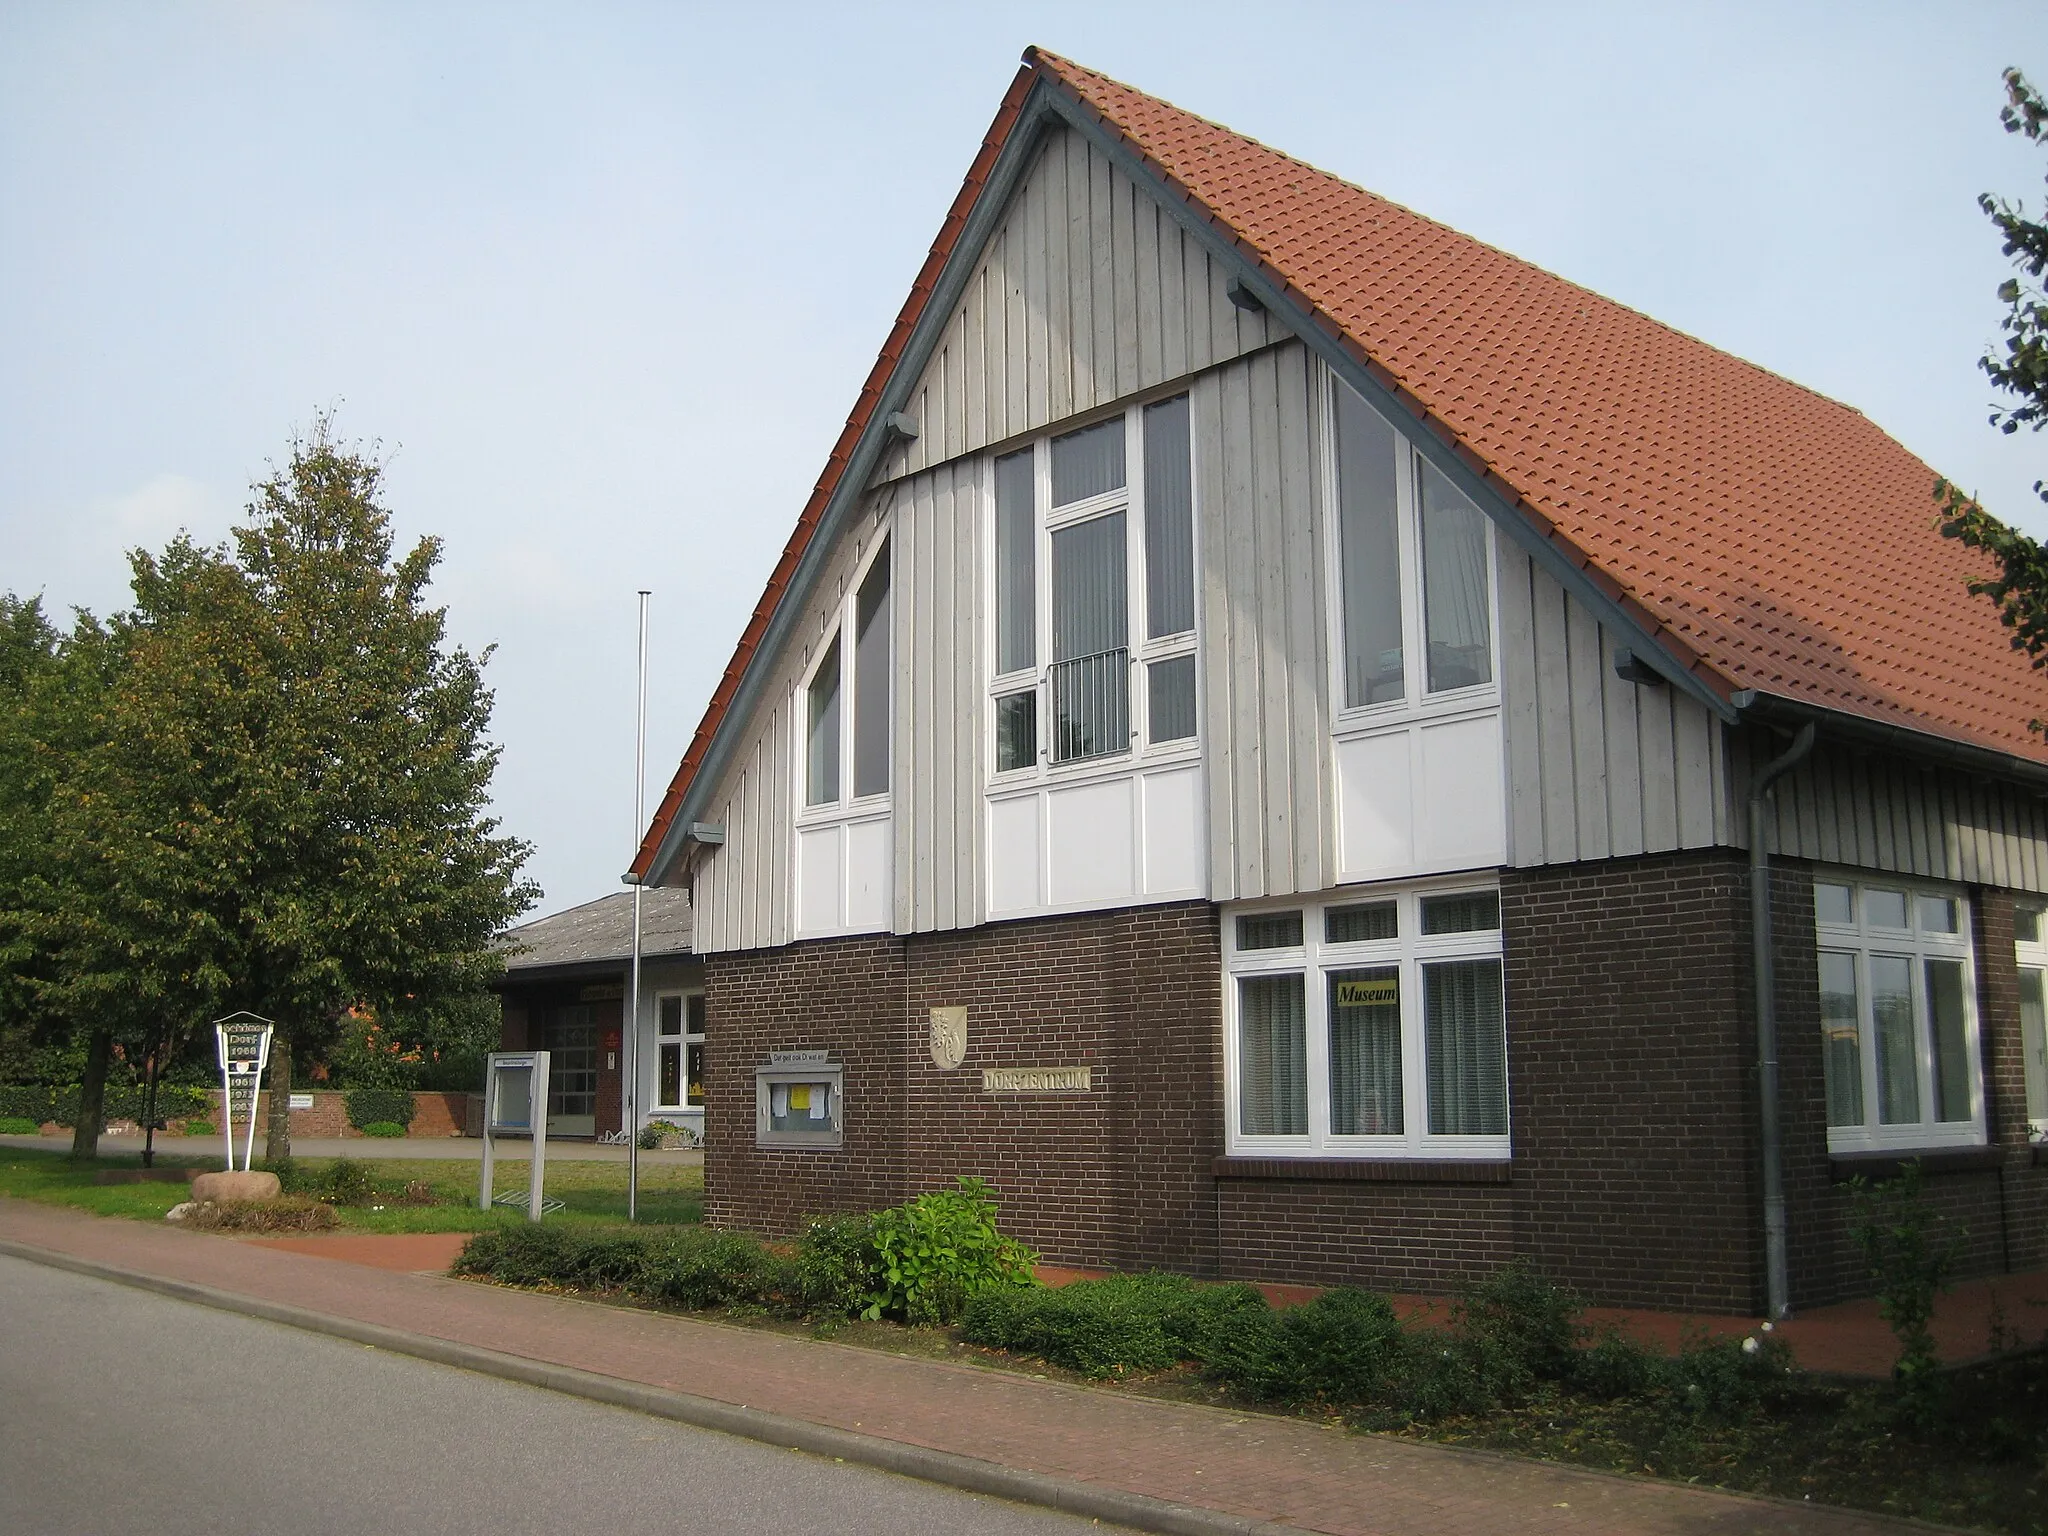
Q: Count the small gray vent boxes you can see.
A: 4